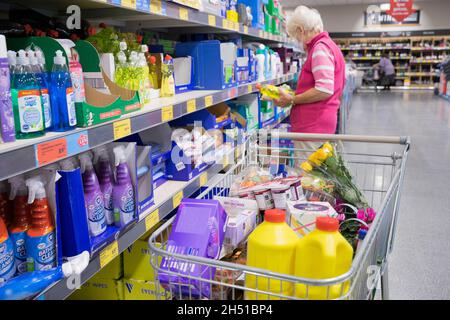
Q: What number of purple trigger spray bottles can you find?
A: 3